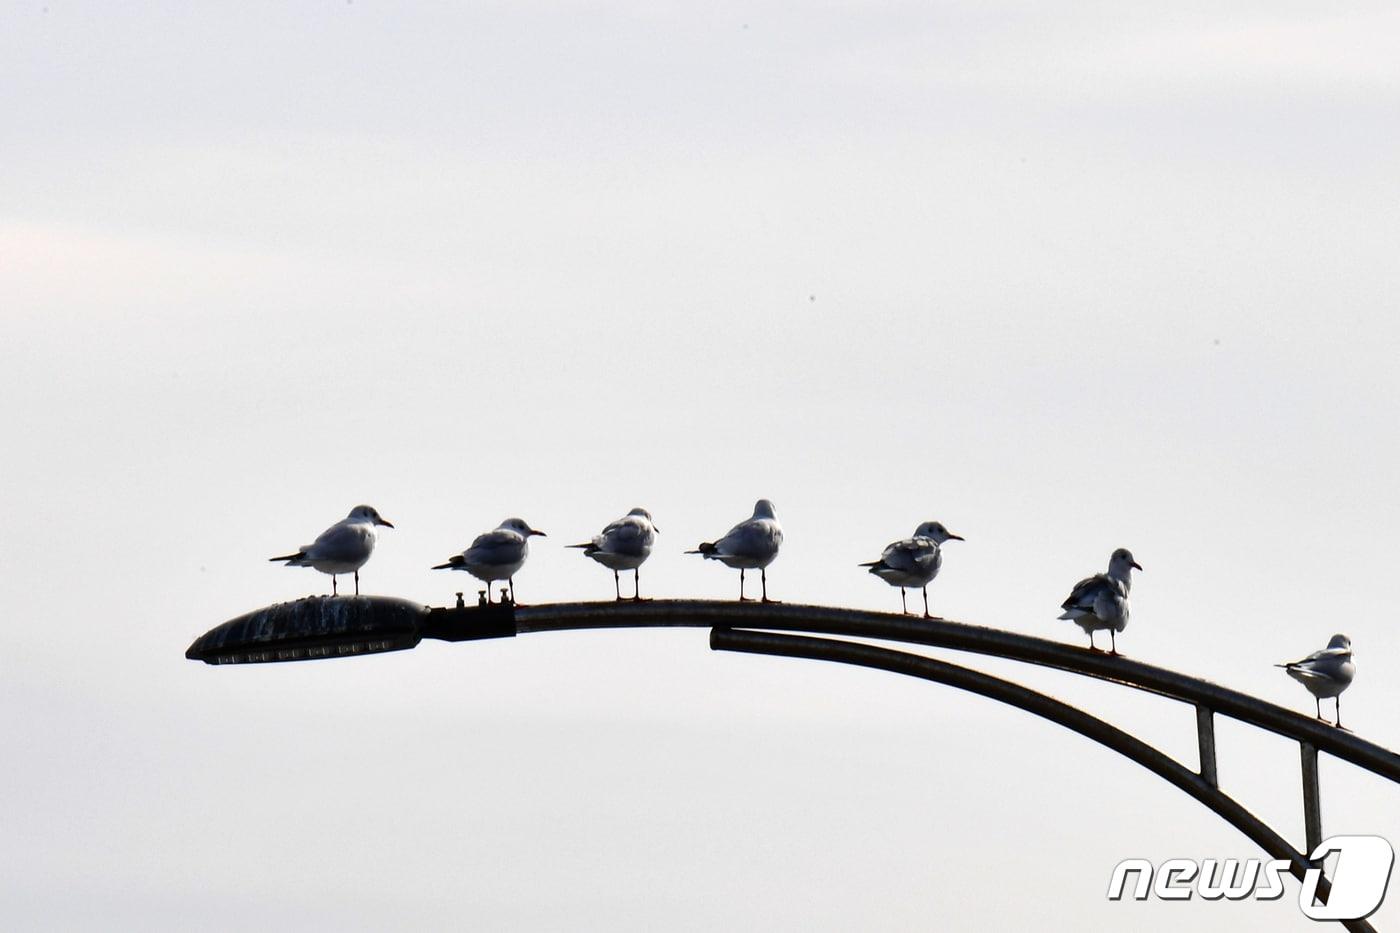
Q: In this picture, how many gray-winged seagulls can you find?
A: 7